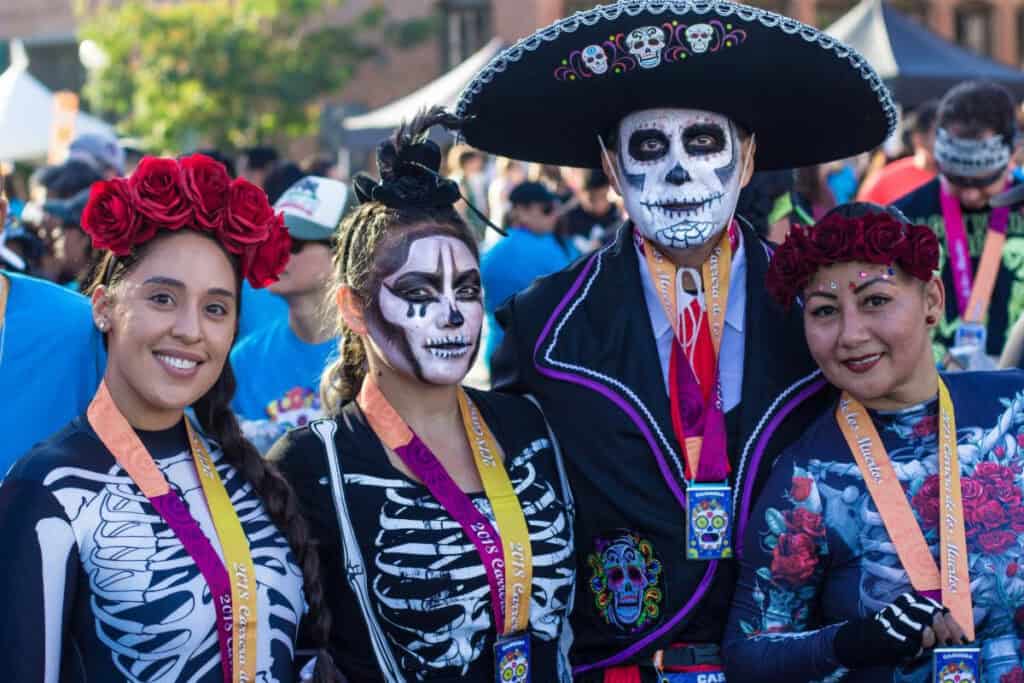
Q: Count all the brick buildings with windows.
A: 1